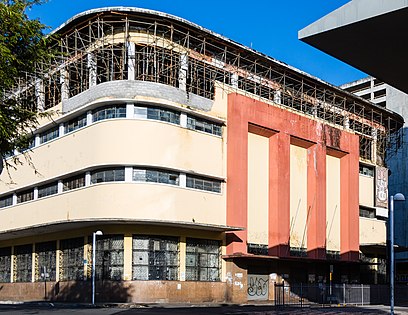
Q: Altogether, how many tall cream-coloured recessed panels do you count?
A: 3